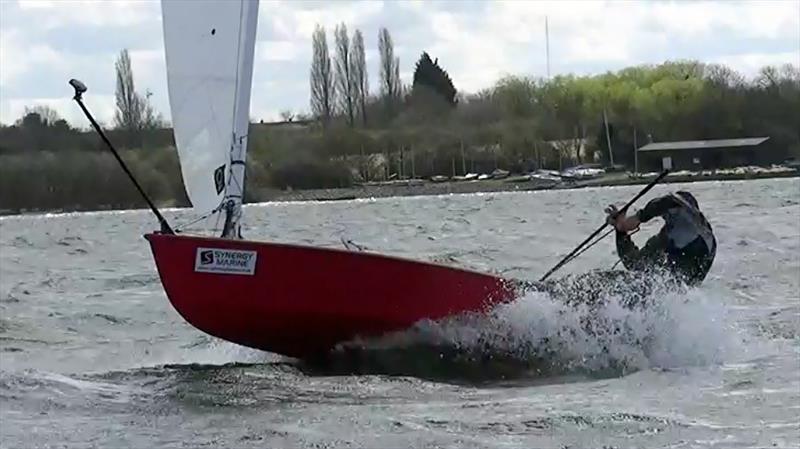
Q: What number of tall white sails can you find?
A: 1